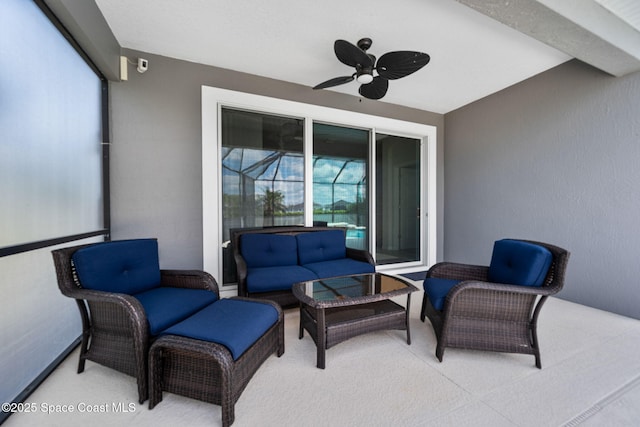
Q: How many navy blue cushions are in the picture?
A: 9